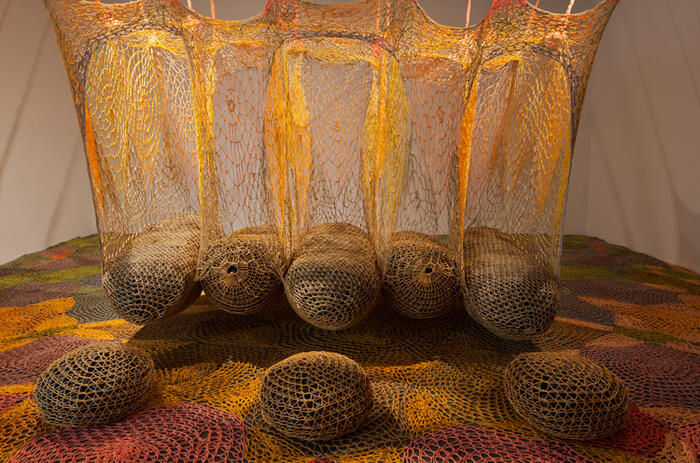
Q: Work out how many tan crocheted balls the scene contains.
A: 8